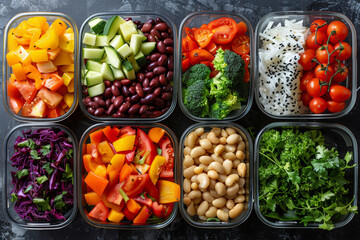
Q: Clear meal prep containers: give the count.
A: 8